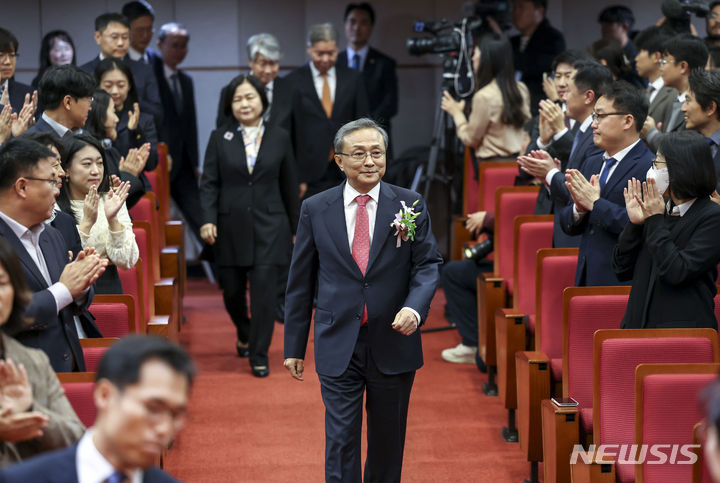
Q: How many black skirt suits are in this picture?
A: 0